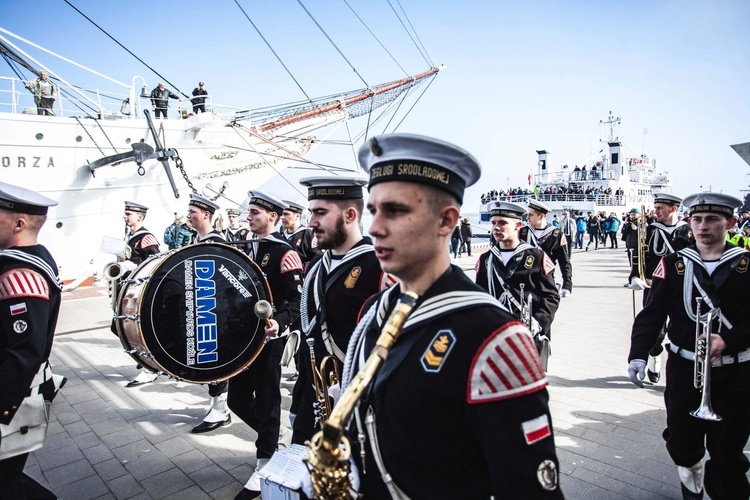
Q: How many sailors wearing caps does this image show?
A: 12